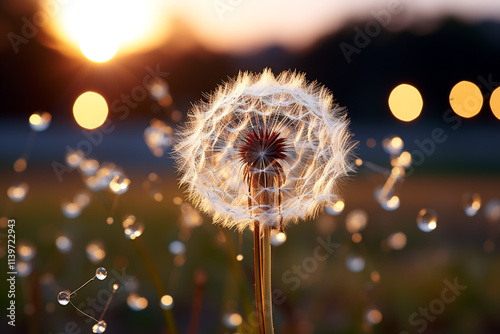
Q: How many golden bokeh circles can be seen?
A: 4